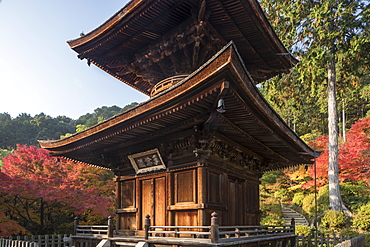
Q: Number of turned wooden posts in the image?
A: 5